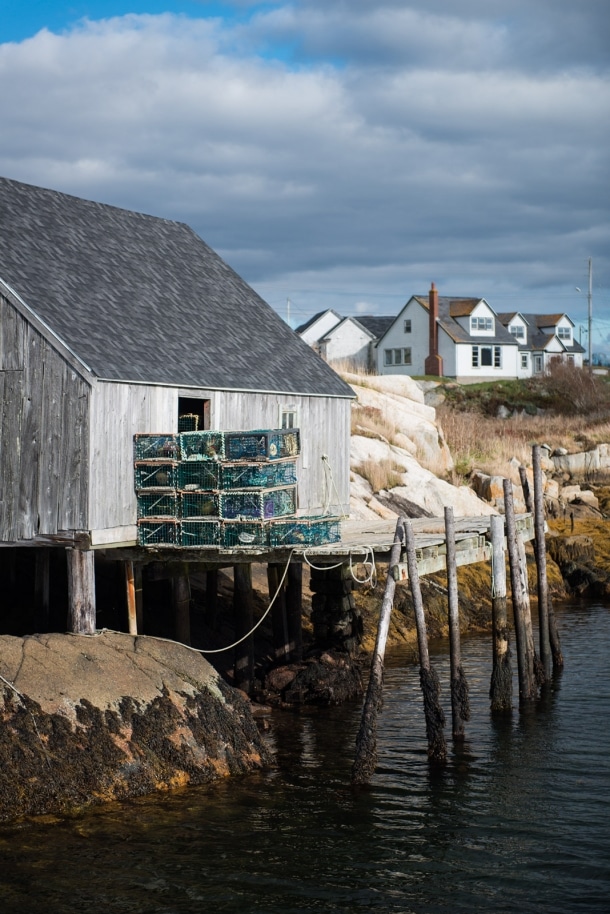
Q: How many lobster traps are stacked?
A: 13